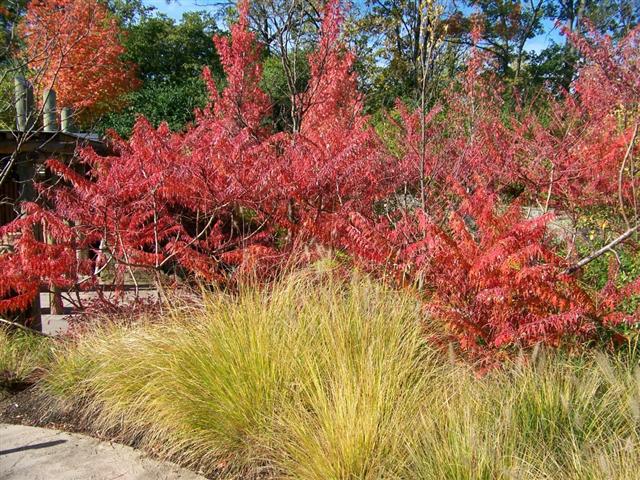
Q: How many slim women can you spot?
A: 0